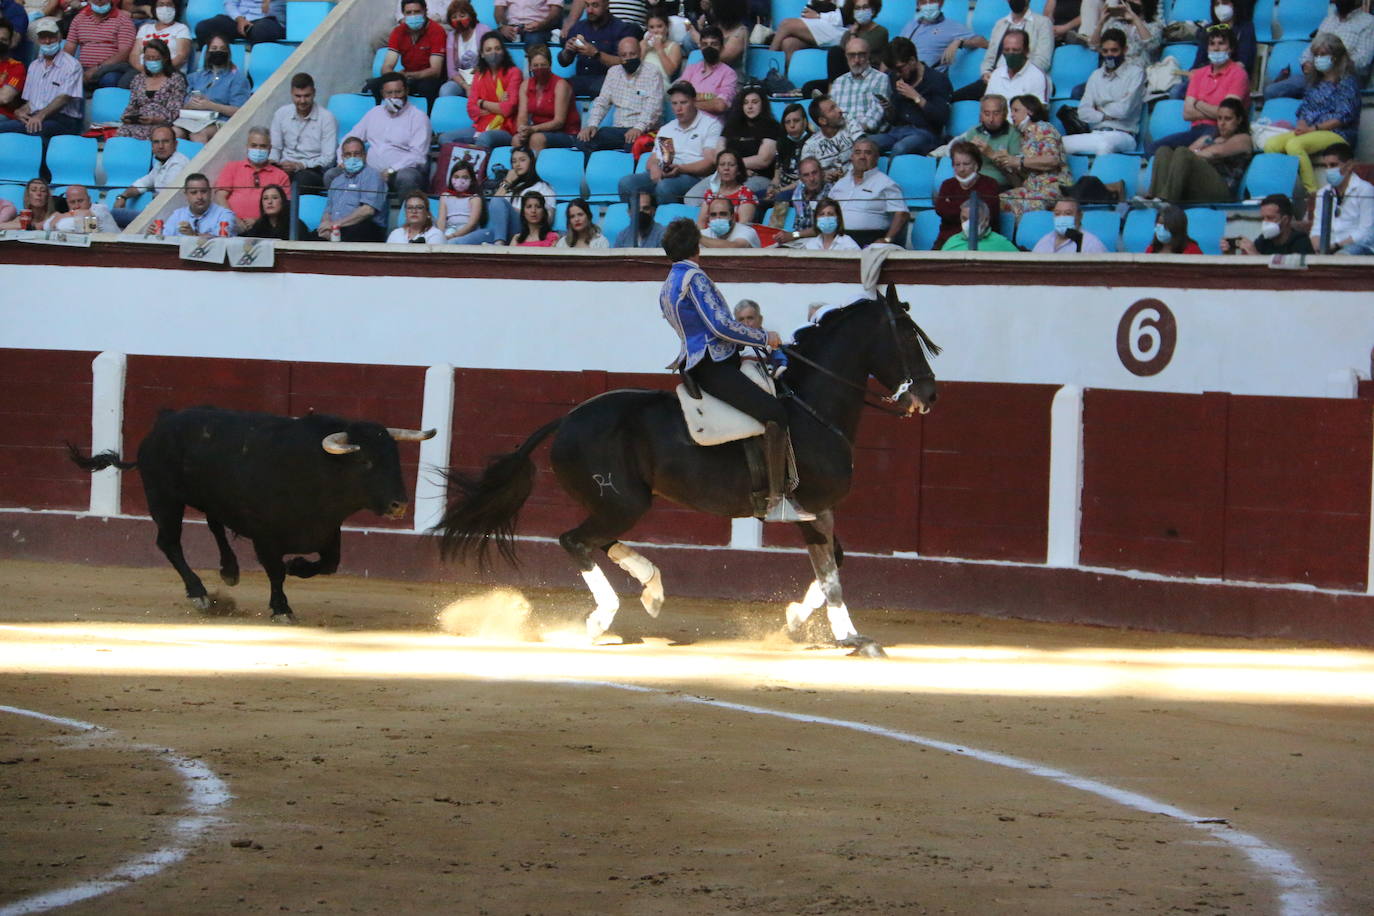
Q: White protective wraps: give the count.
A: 4